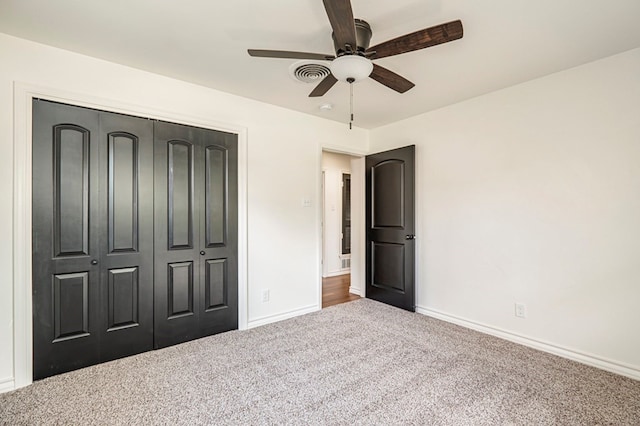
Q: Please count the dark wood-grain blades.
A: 5